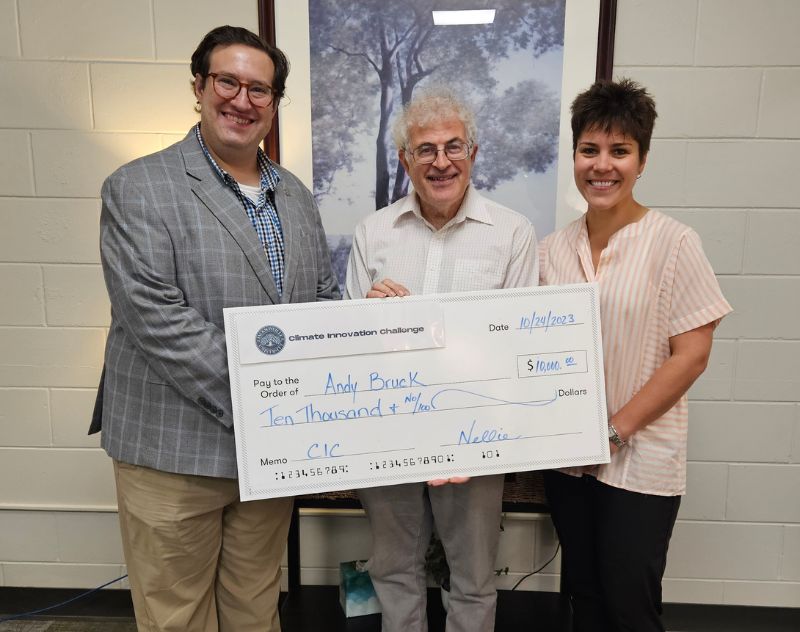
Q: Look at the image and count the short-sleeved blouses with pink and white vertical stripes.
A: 1